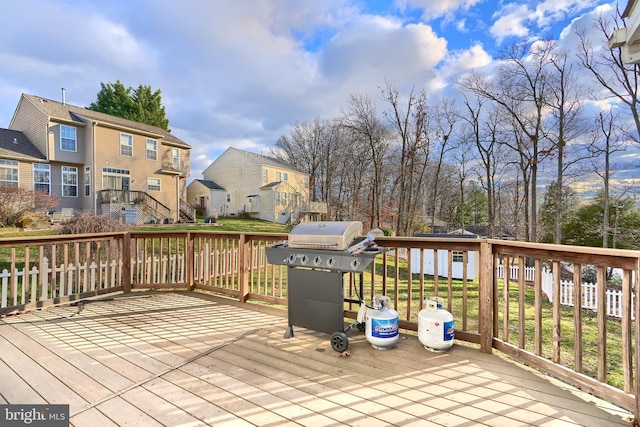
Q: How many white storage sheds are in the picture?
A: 1